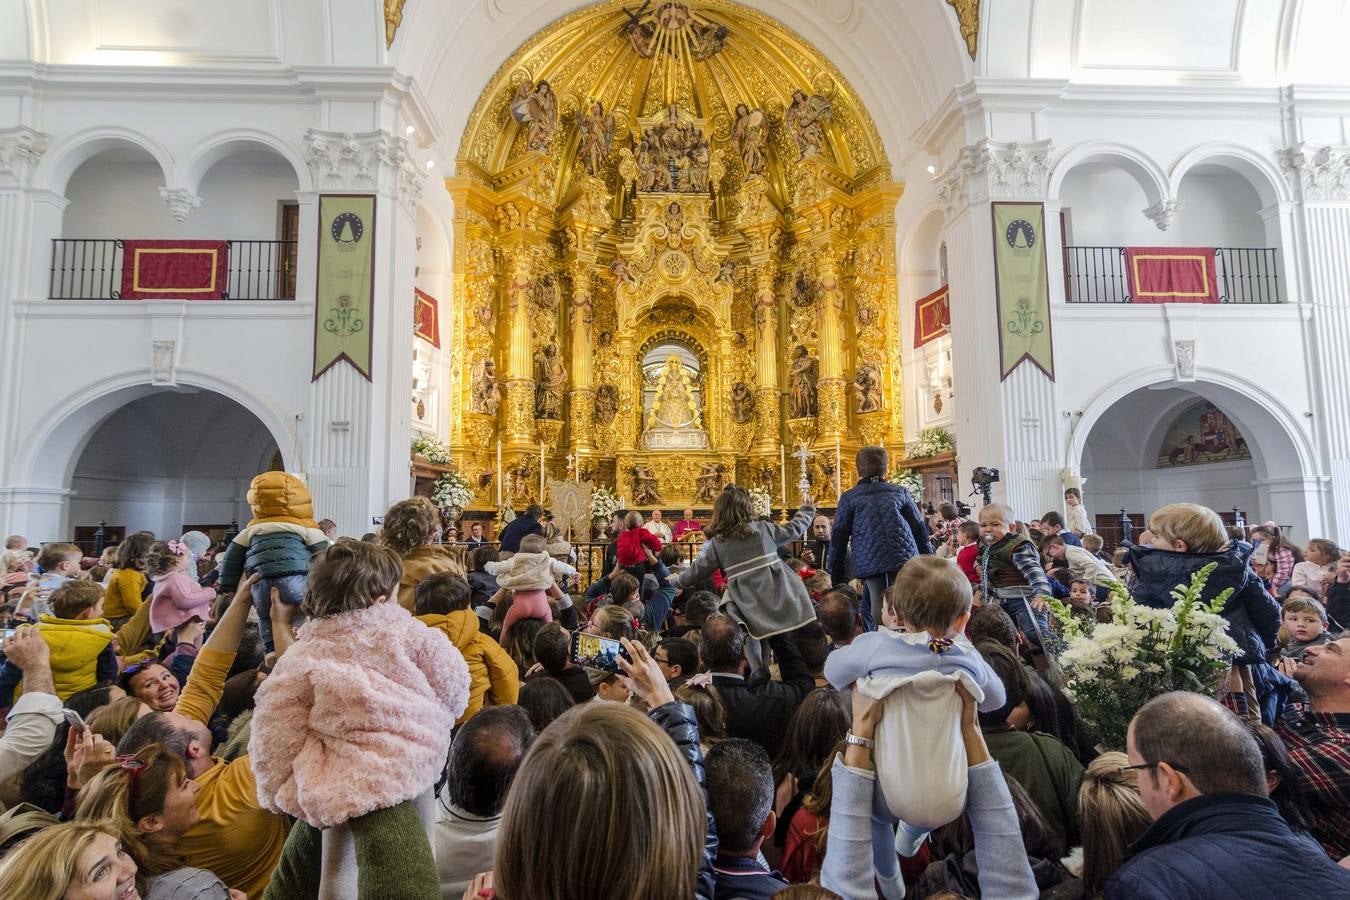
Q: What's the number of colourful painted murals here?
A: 1